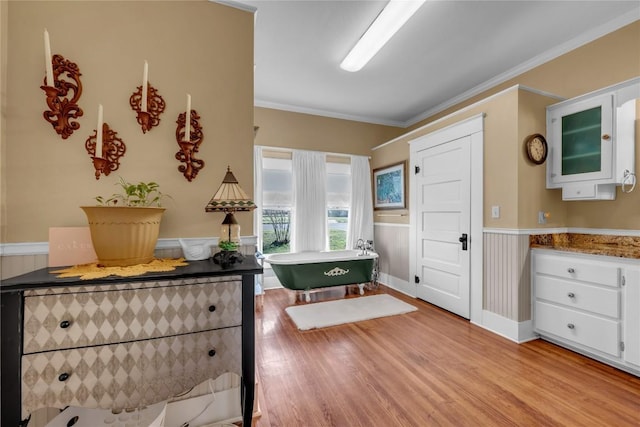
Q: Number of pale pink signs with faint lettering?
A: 1